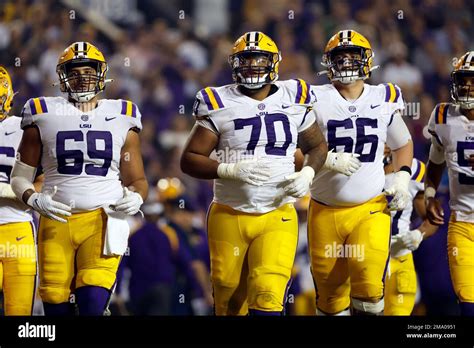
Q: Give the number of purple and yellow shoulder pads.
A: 7